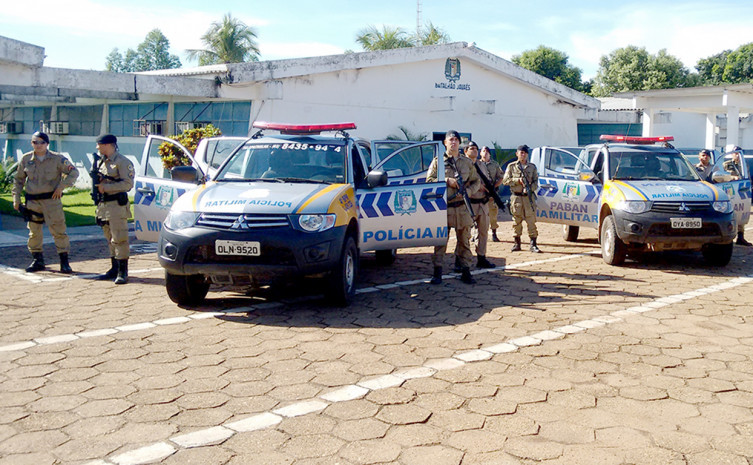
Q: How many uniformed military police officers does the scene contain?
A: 8